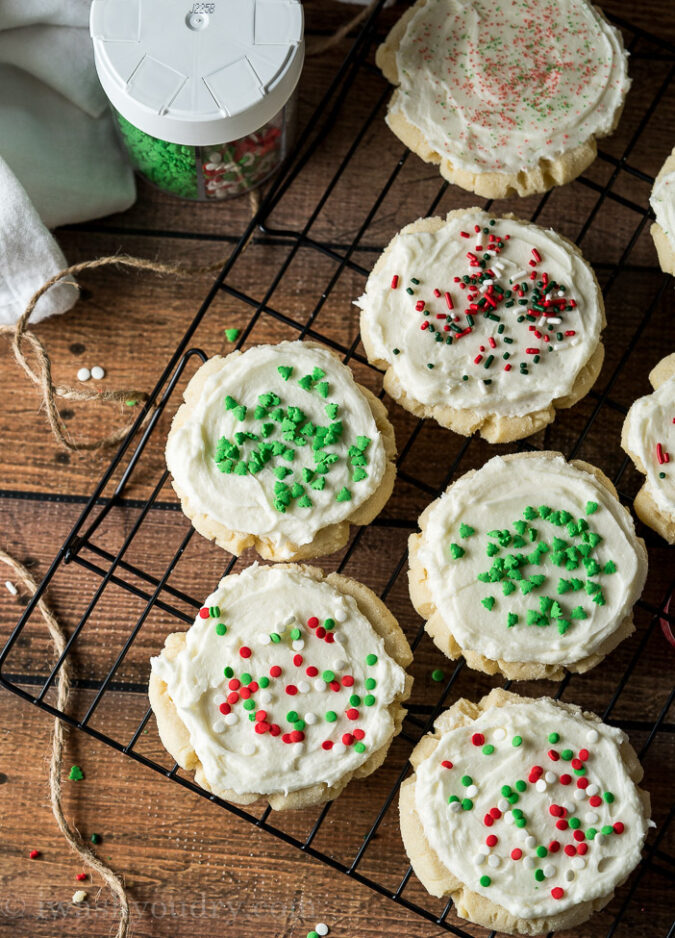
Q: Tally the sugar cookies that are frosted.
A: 8